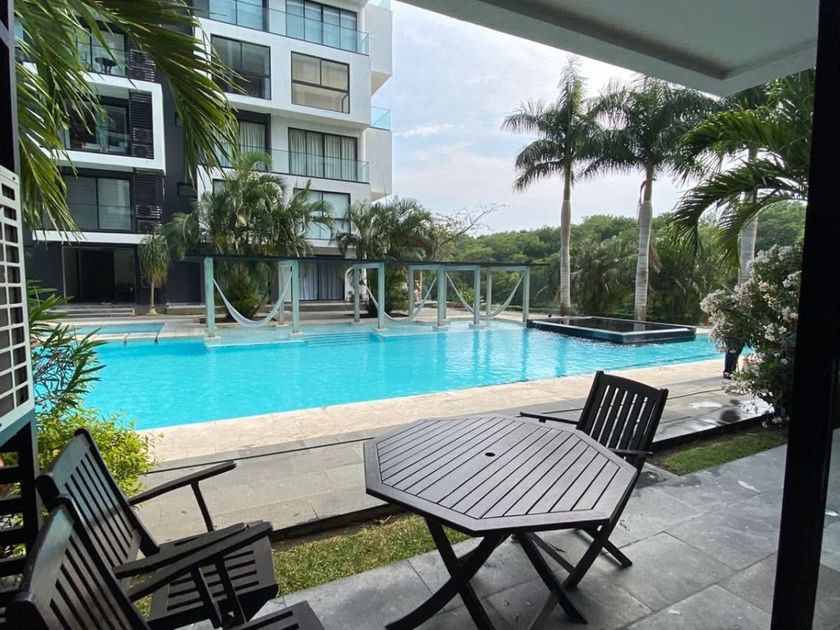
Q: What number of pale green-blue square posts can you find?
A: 11